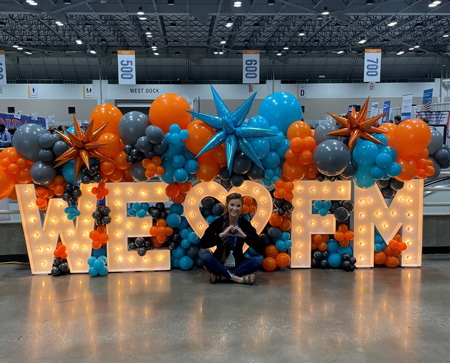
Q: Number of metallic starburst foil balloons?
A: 3